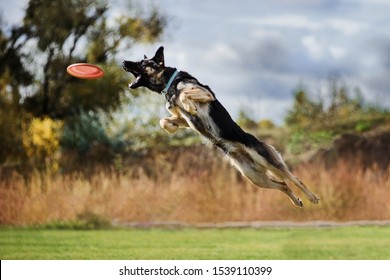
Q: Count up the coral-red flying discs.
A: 1